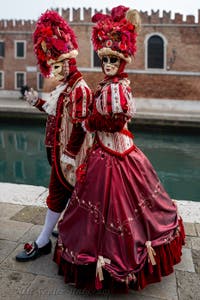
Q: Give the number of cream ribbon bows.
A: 2